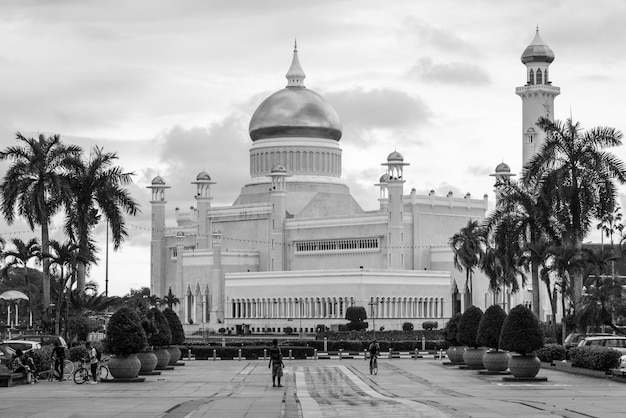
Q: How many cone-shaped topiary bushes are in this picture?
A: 8